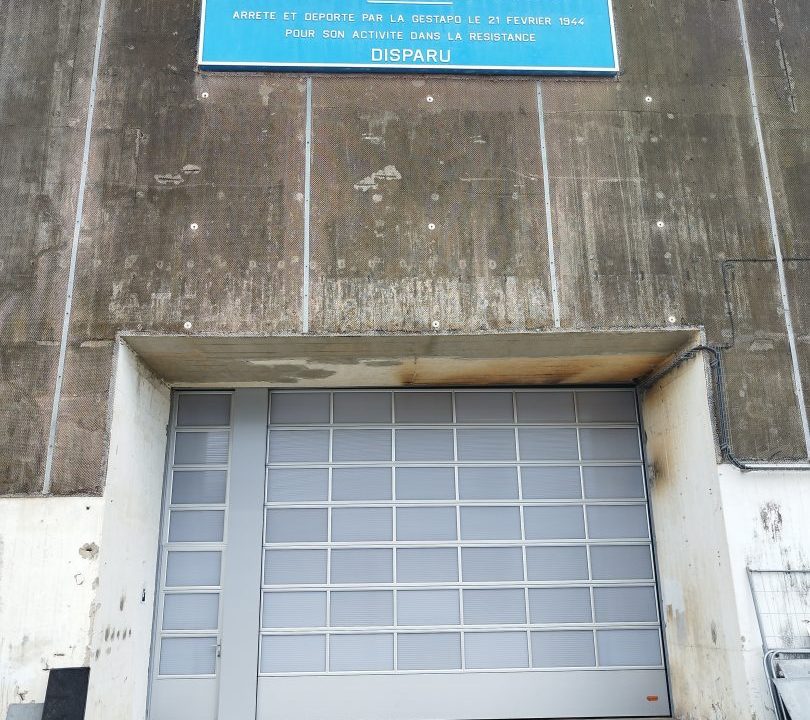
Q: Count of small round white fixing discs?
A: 9